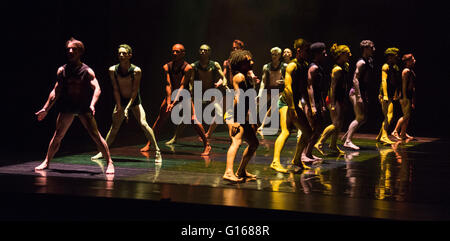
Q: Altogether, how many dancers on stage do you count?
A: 14